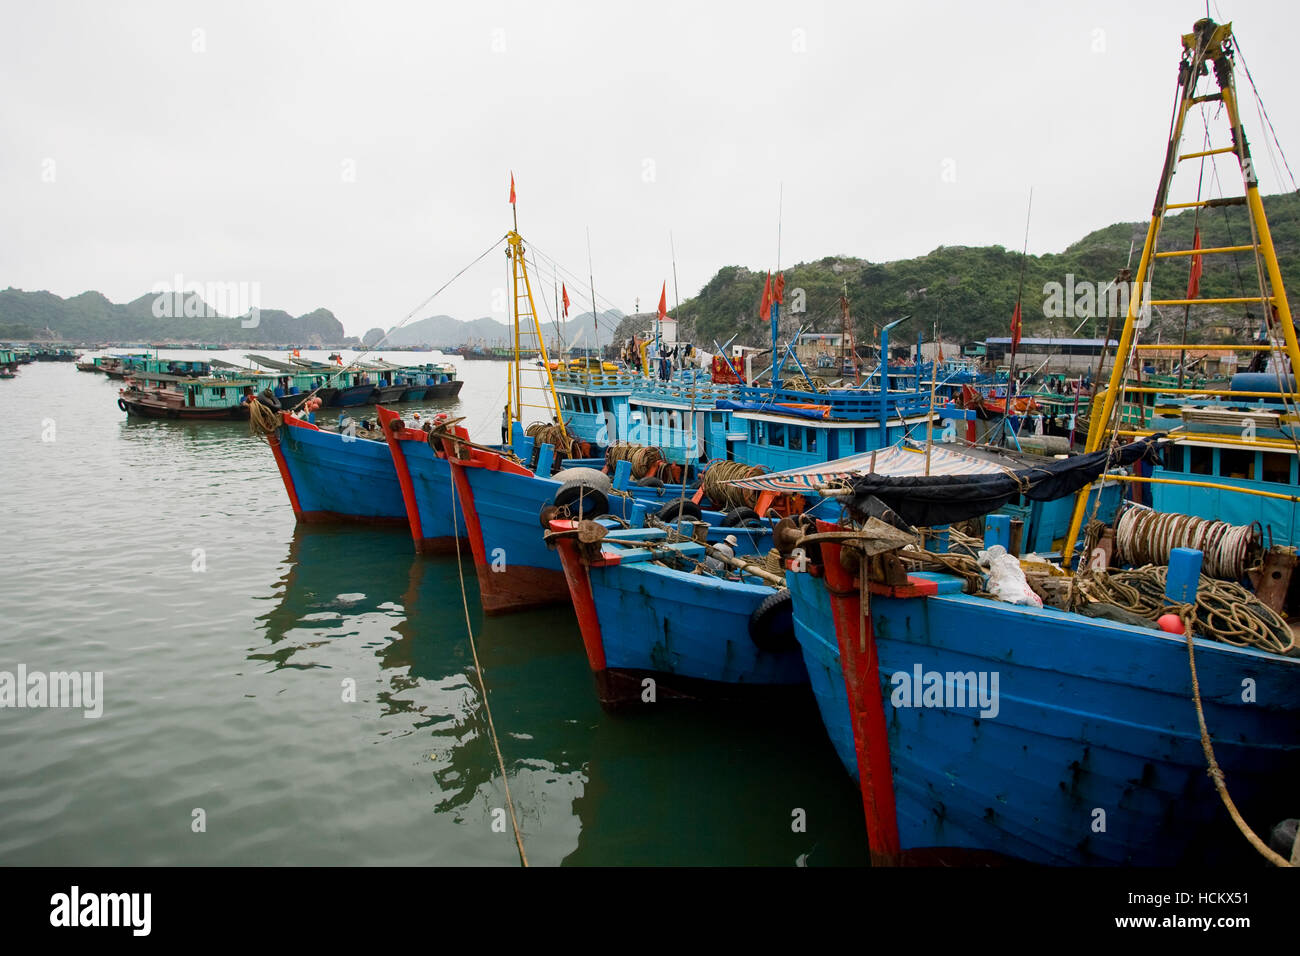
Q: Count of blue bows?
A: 5